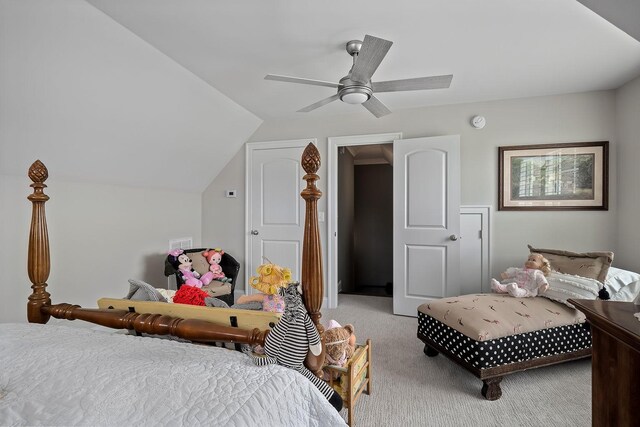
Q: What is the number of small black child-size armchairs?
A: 1